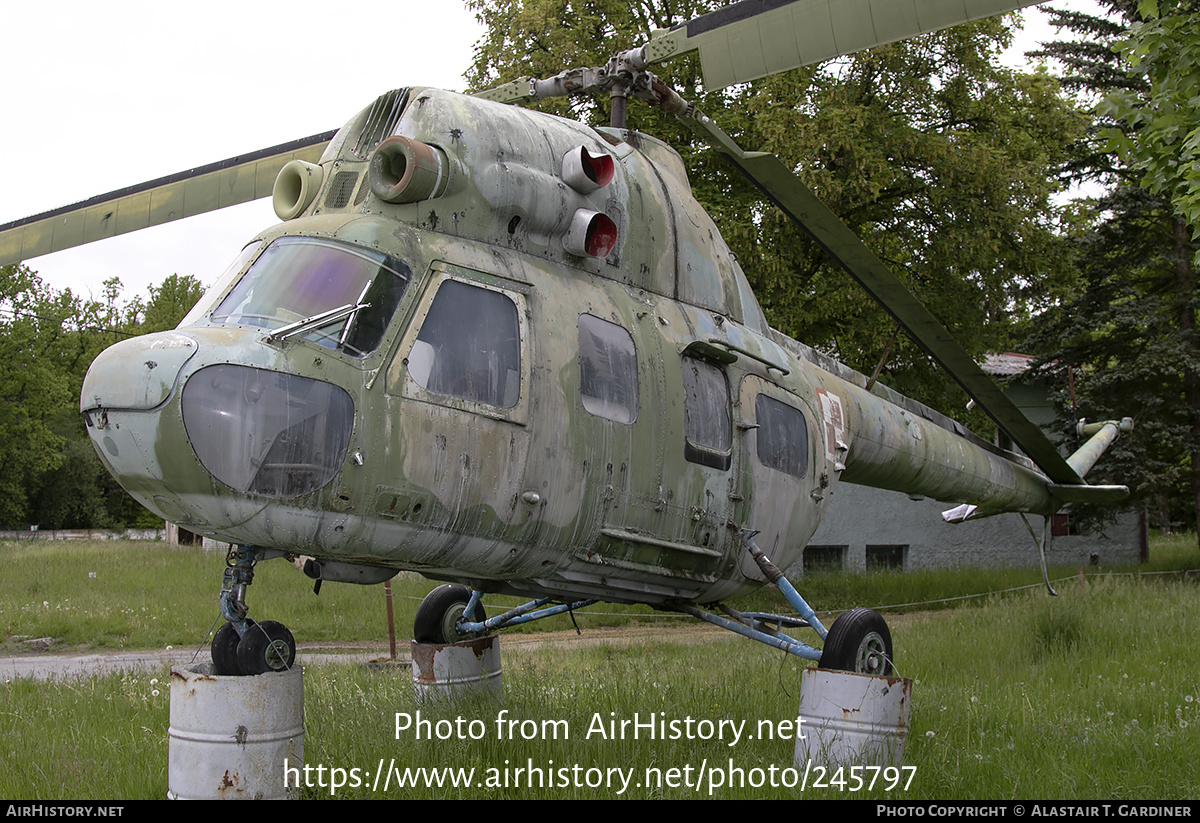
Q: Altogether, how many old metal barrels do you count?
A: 3